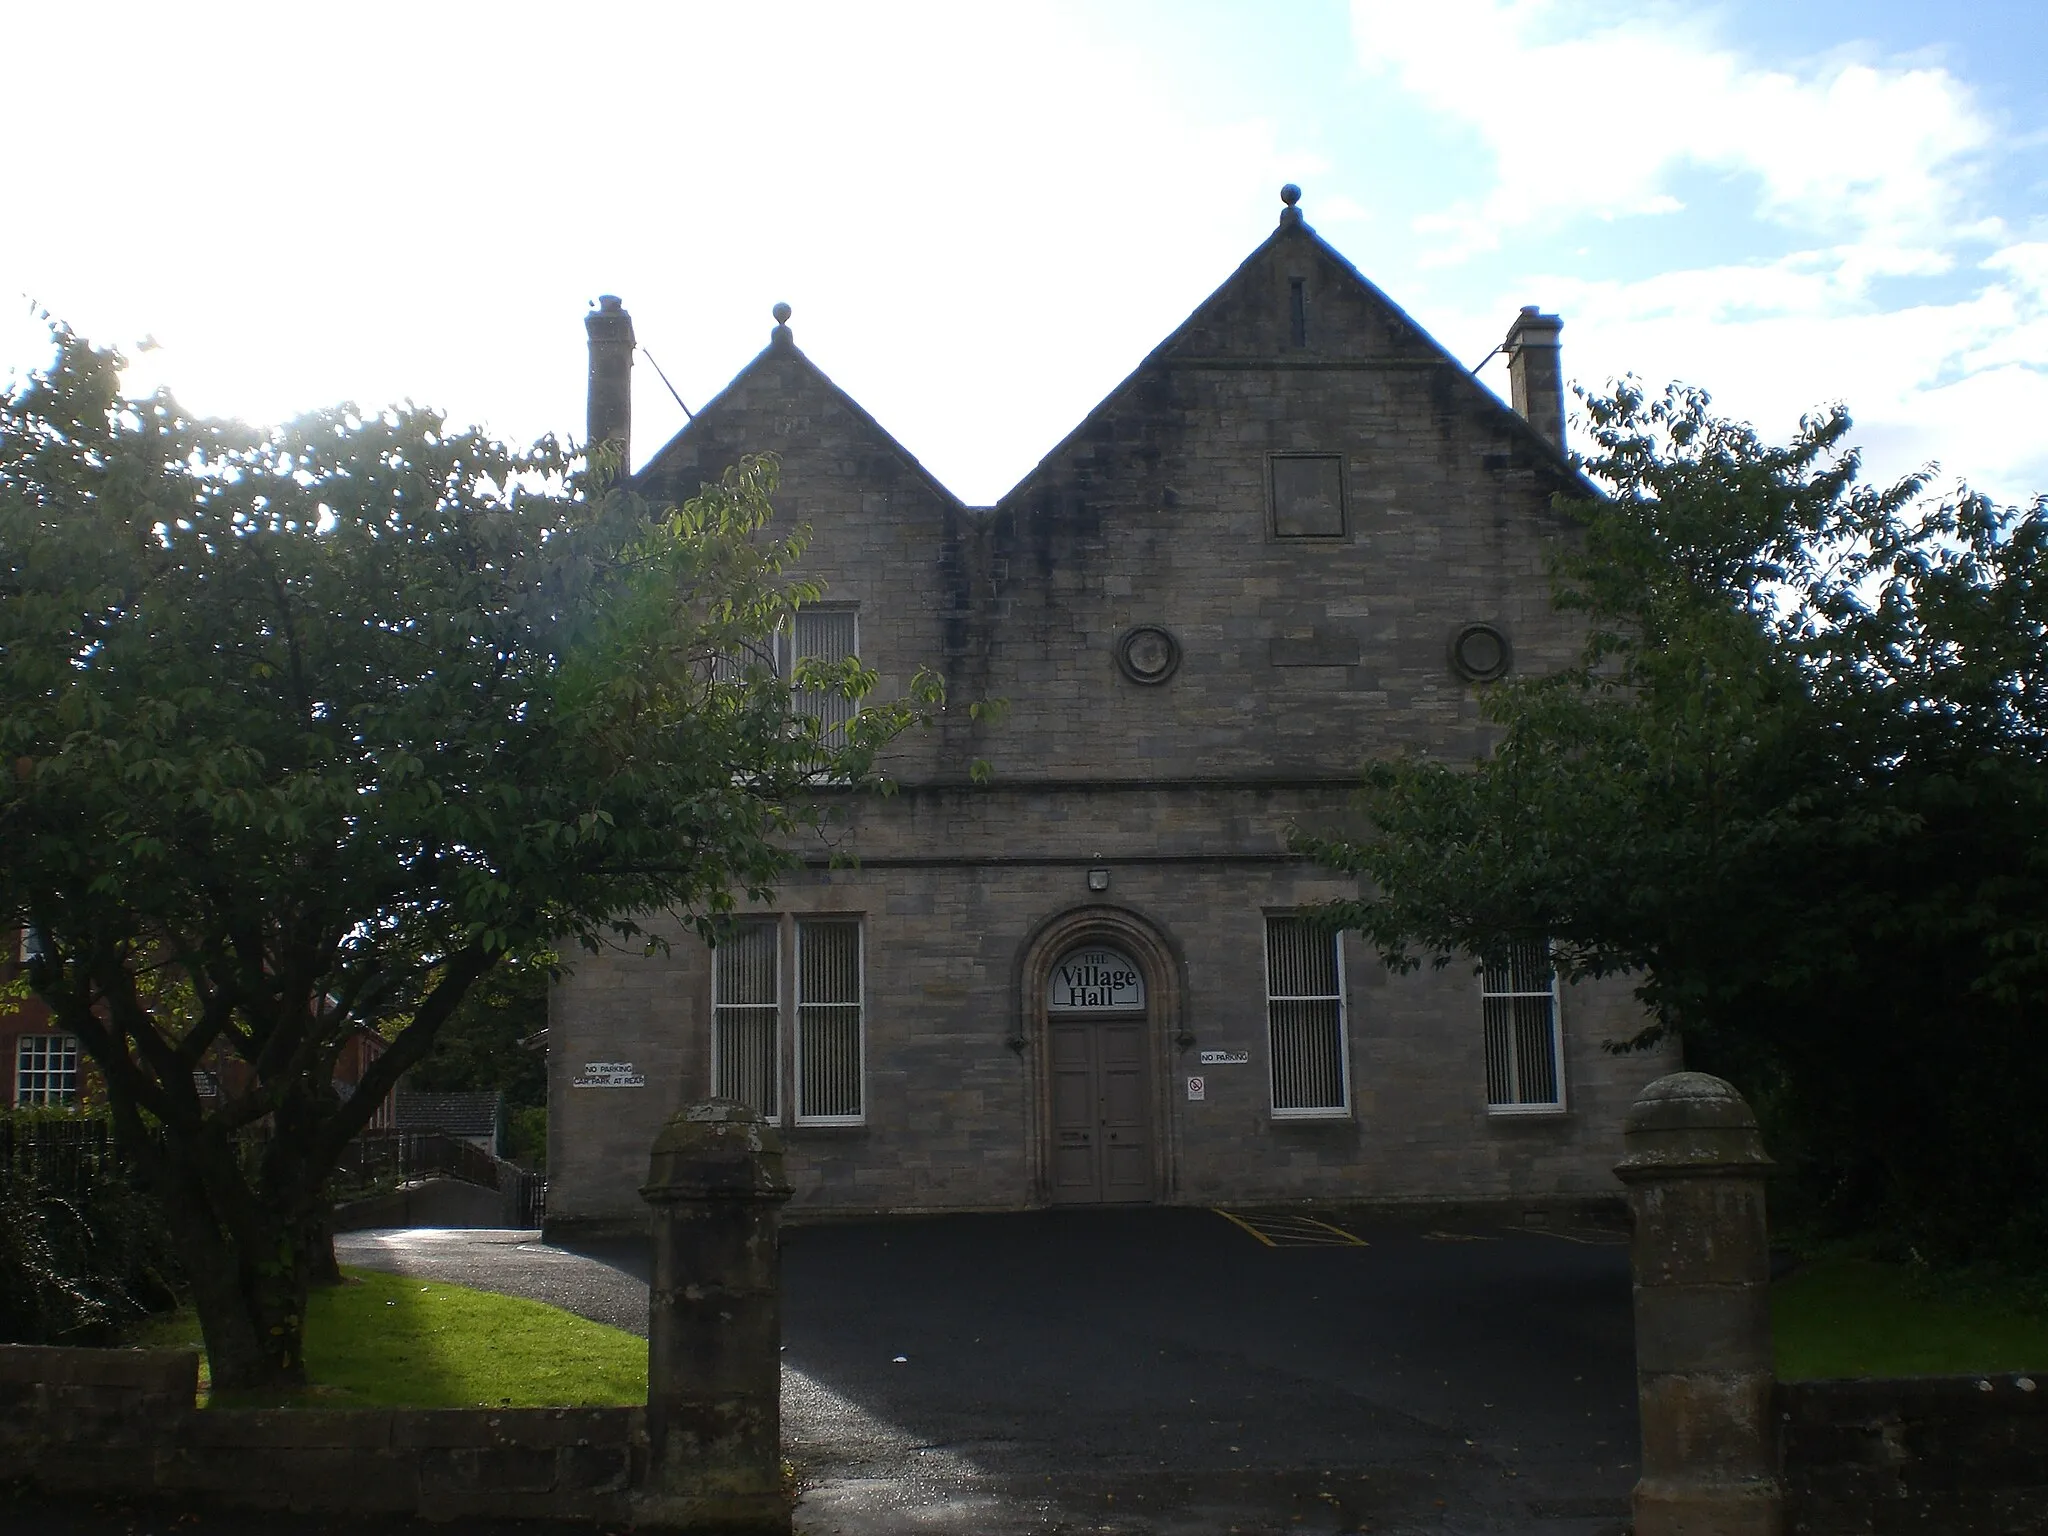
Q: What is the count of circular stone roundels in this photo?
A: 2